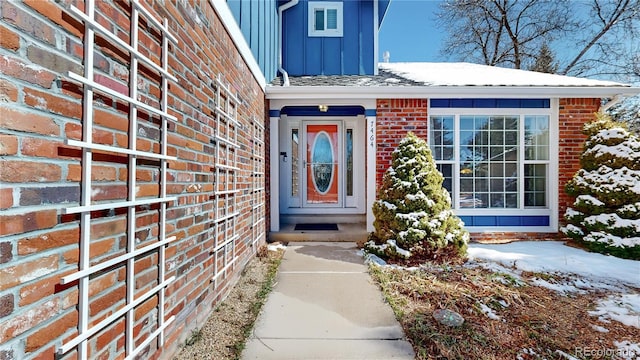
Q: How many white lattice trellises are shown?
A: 3